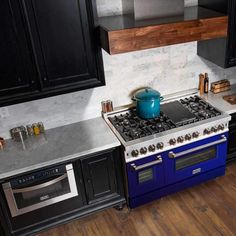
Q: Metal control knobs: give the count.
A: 11